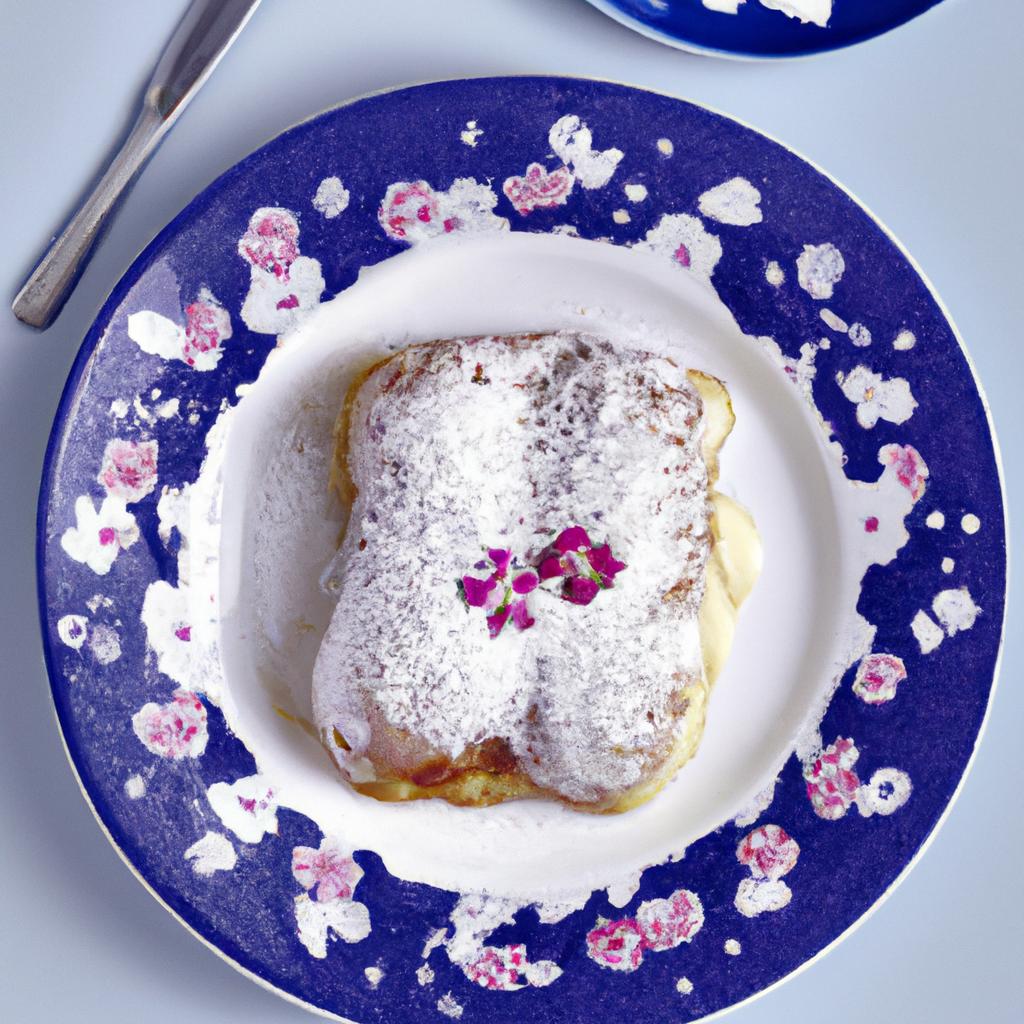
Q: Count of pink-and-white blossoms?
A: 14